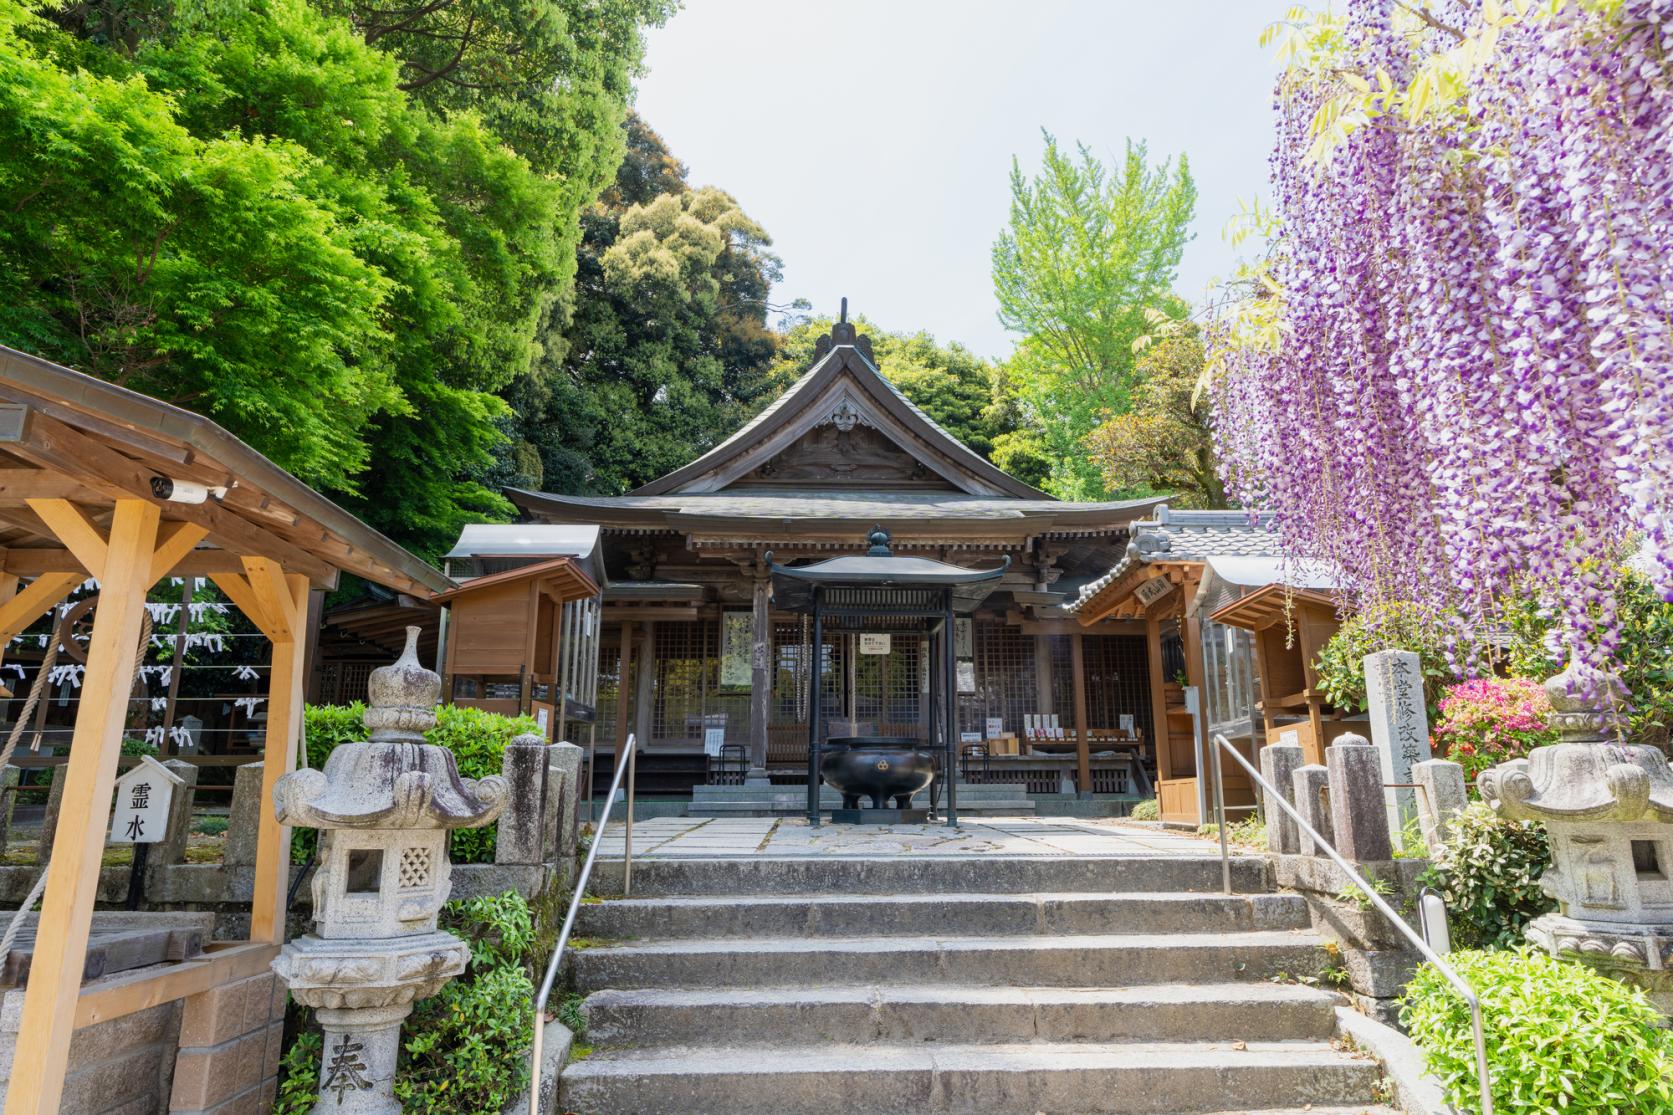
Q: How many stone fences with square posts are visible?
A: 2